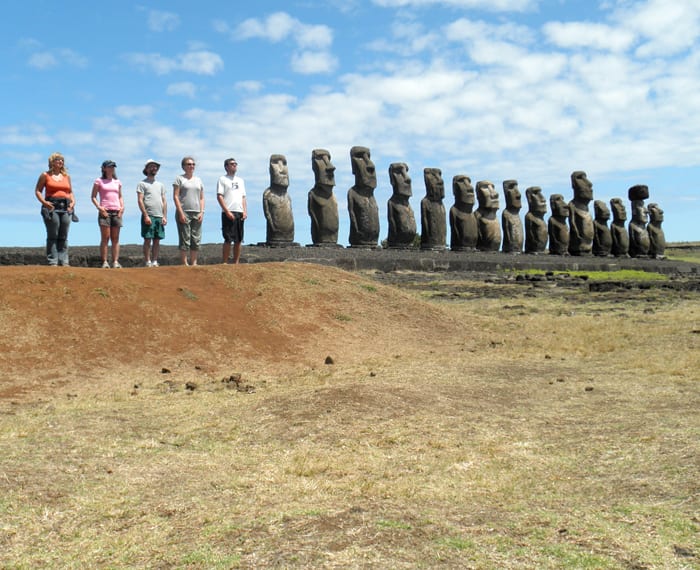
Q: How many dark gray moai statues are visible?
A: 15